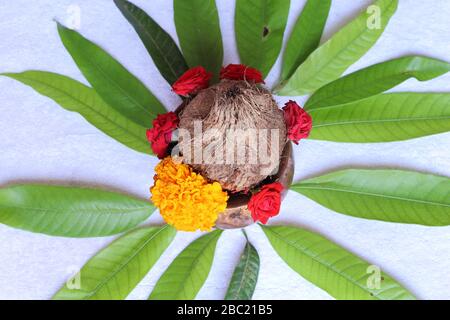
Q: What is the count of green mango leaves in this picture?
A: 15